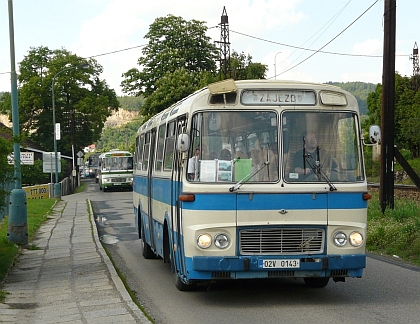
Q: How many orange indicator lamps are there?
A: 2